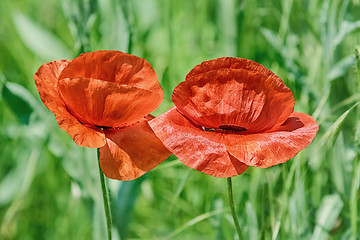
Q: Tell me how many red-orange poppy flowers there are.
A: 2